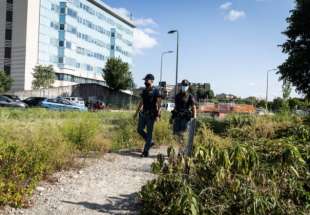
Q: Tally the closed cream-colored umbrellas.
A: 0